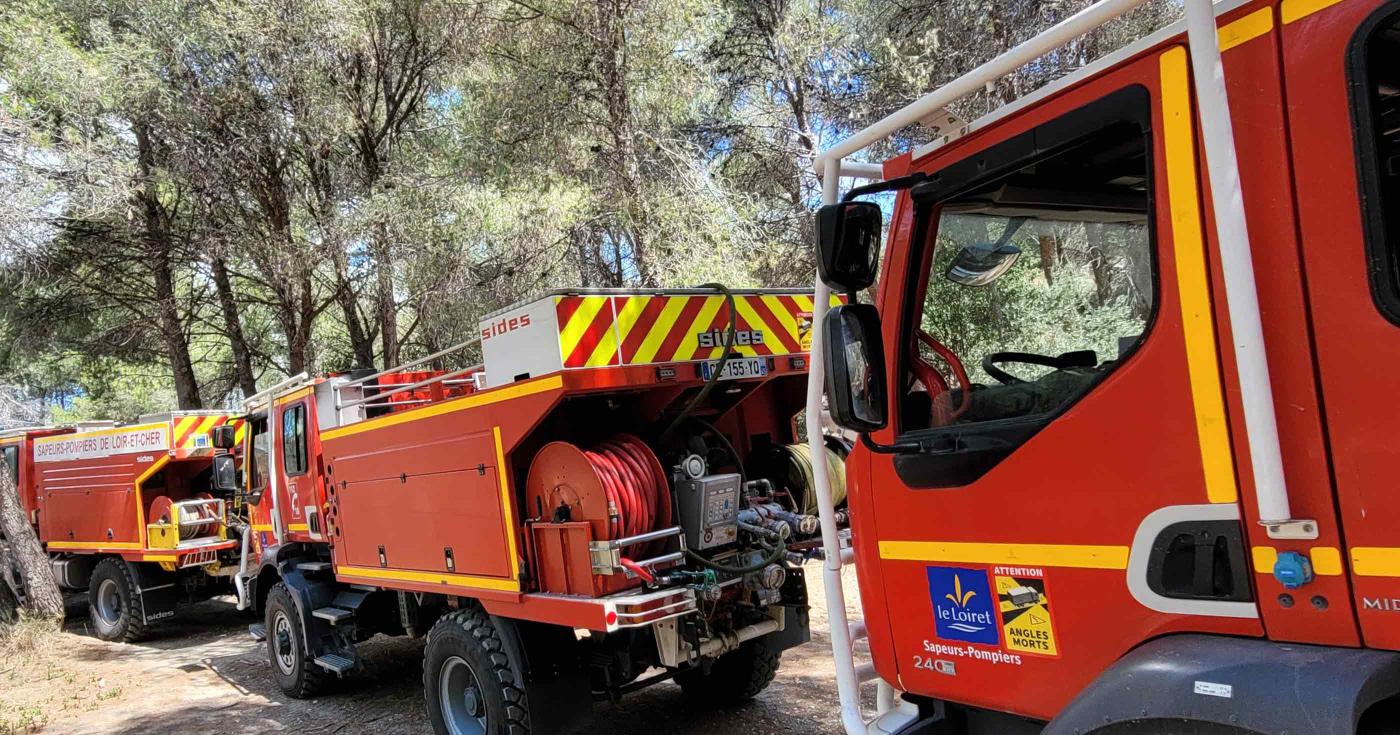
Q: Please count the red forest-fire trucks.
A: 3